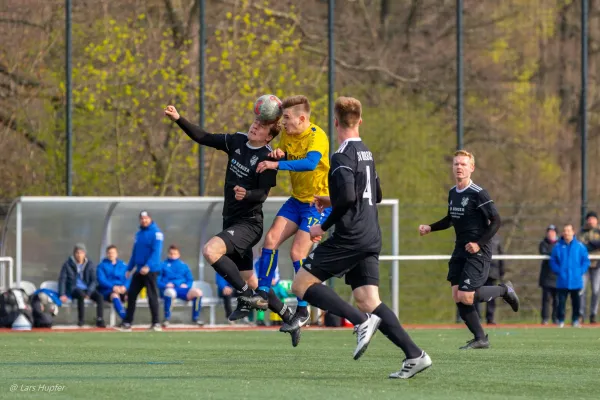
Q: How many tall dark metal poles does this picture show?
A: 5